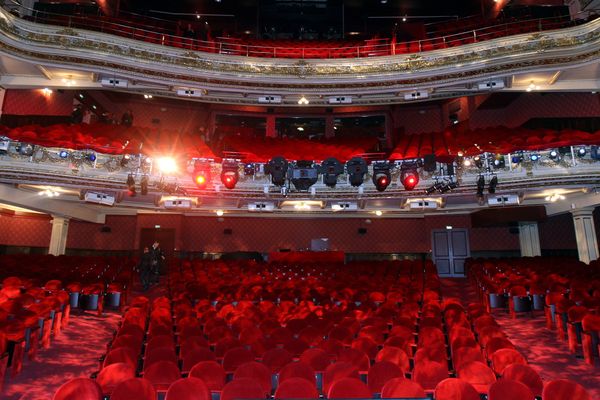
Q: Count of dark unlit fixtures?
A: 4